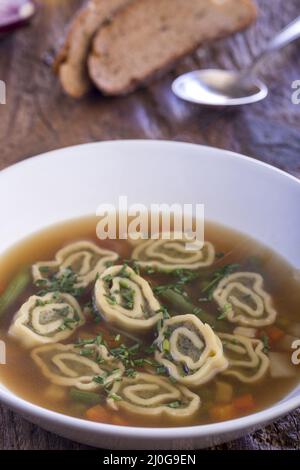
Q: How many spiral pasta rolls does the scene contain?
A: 9